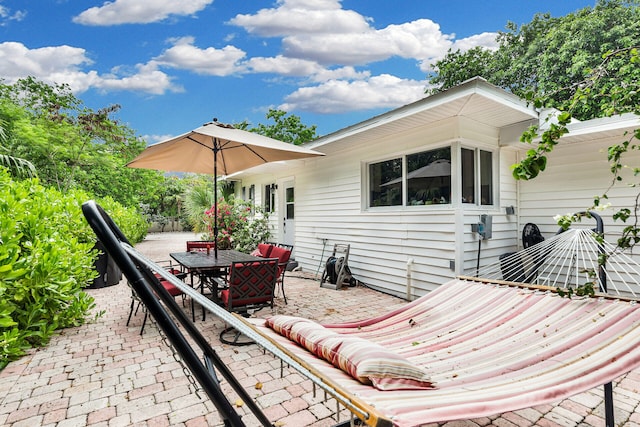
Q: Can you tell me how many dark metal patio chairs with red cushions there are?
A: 6